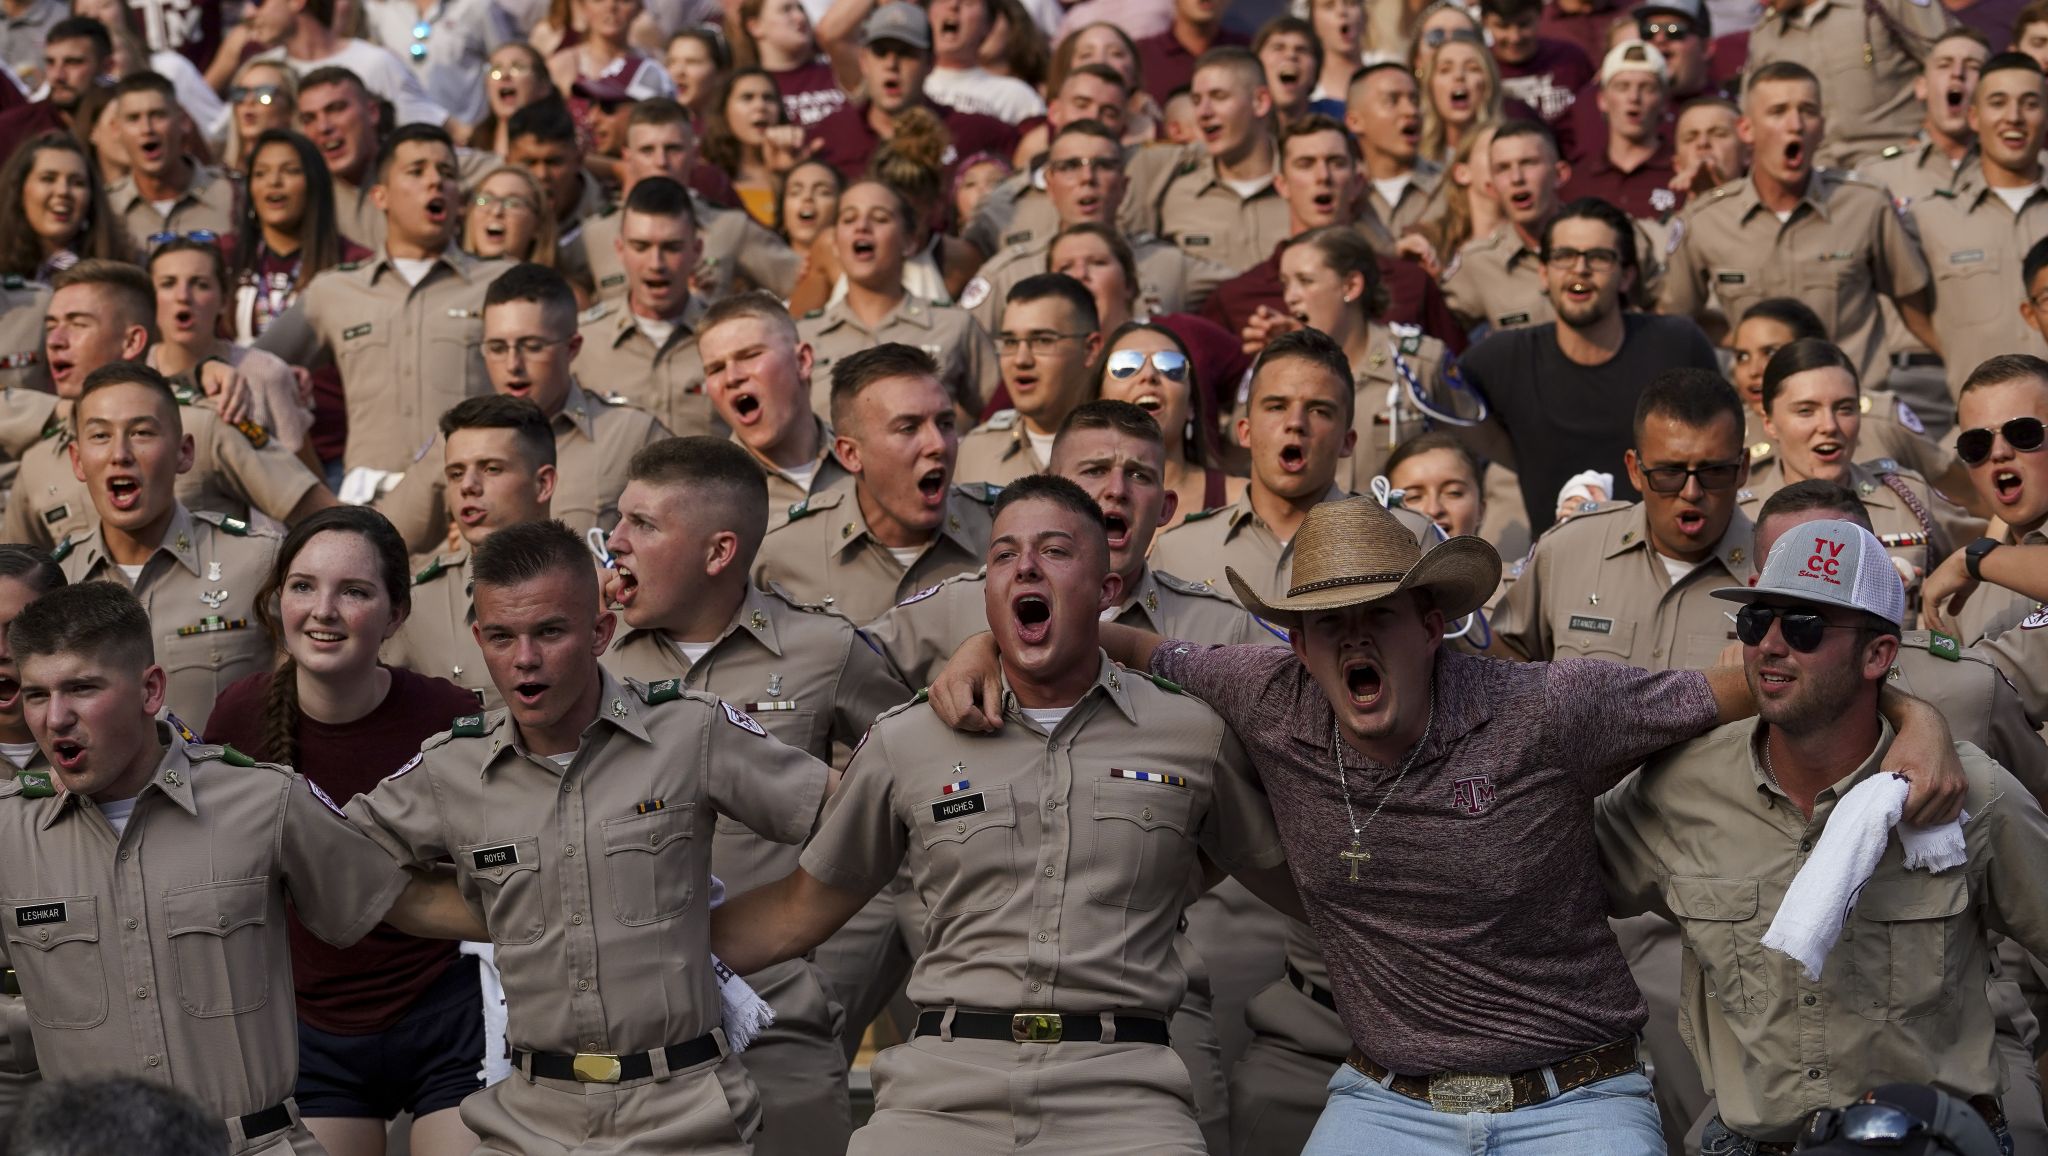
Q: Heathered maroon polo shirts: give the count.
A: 1